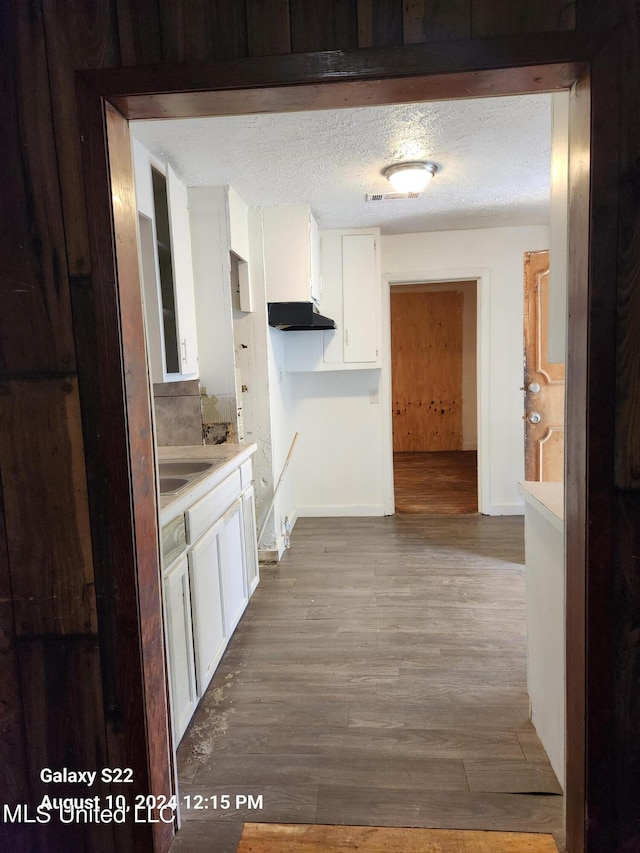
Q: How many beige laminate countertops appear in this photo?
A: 2